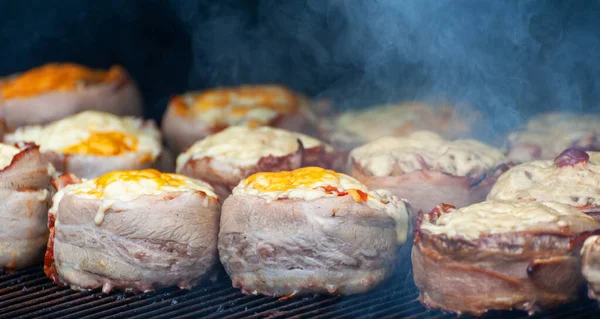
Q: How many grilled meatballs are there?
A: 13